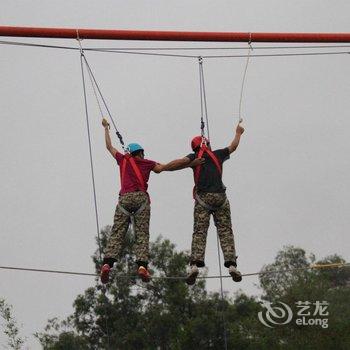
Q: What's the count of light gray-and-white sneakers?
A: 2